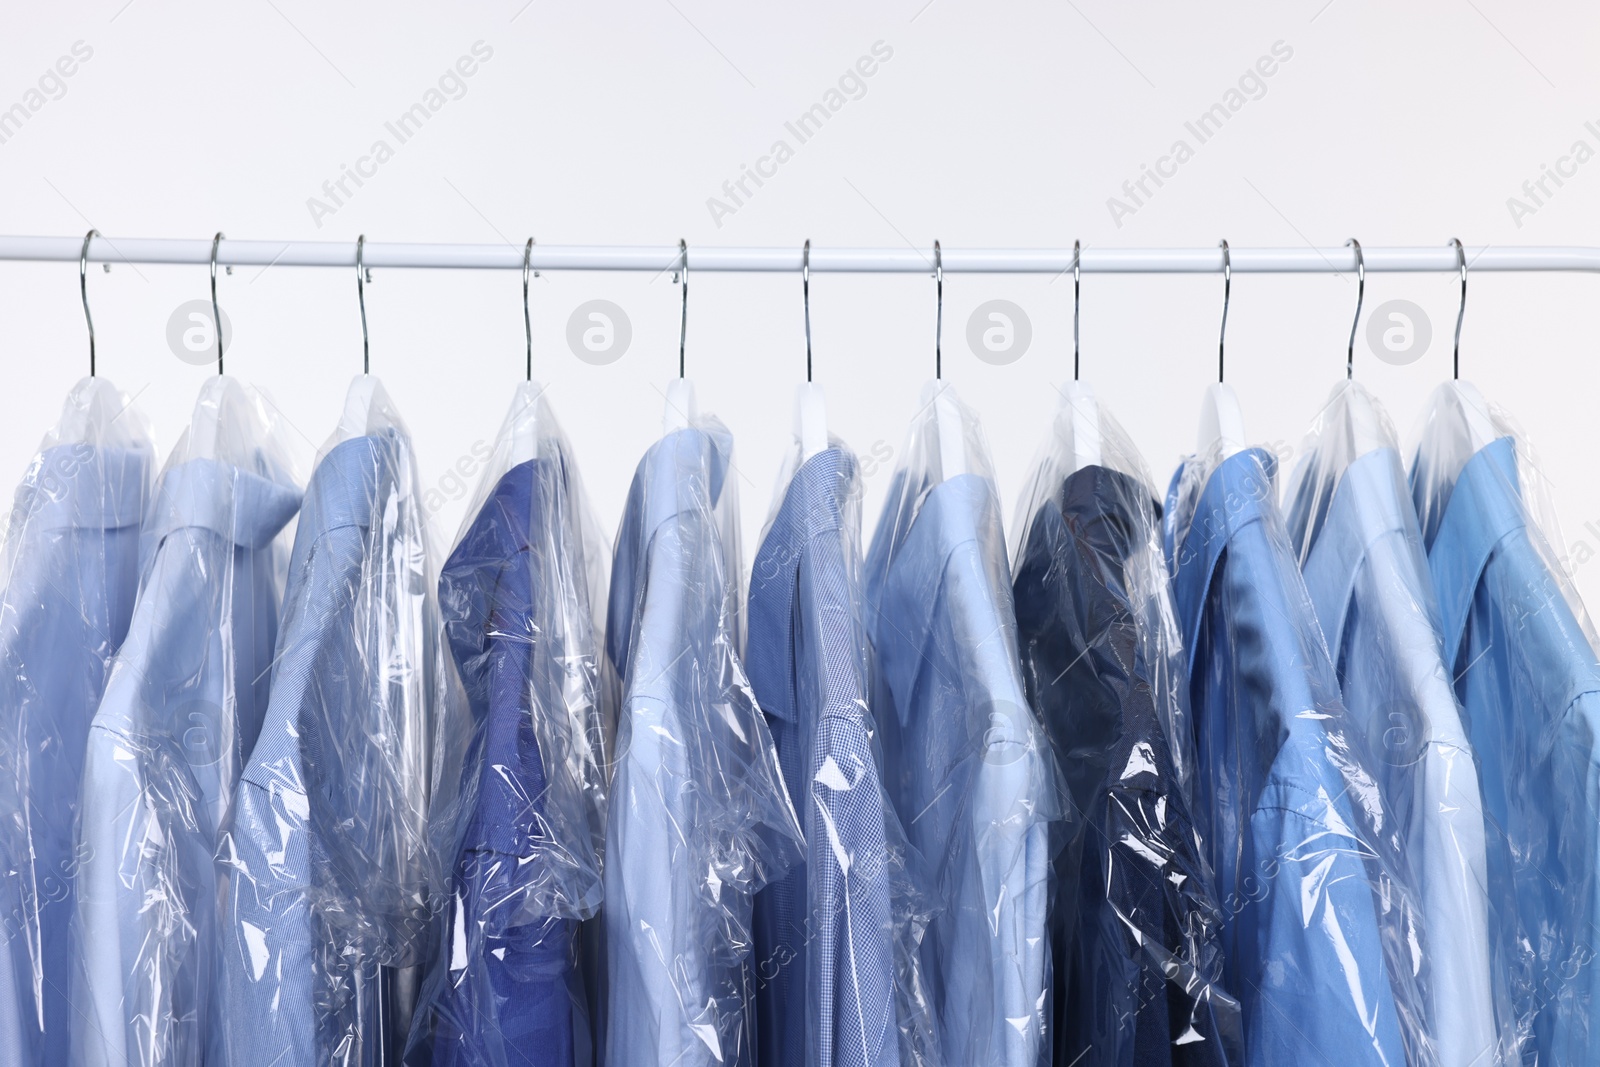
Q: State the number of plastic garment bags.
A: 11